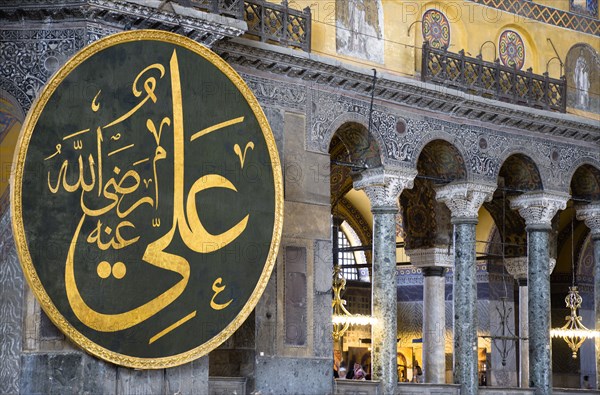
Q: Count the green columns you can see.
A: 4